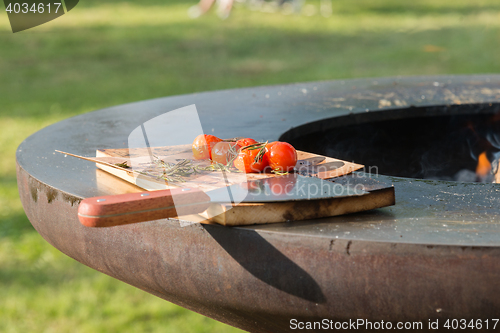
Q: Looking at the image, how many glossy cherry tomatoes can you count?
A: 5